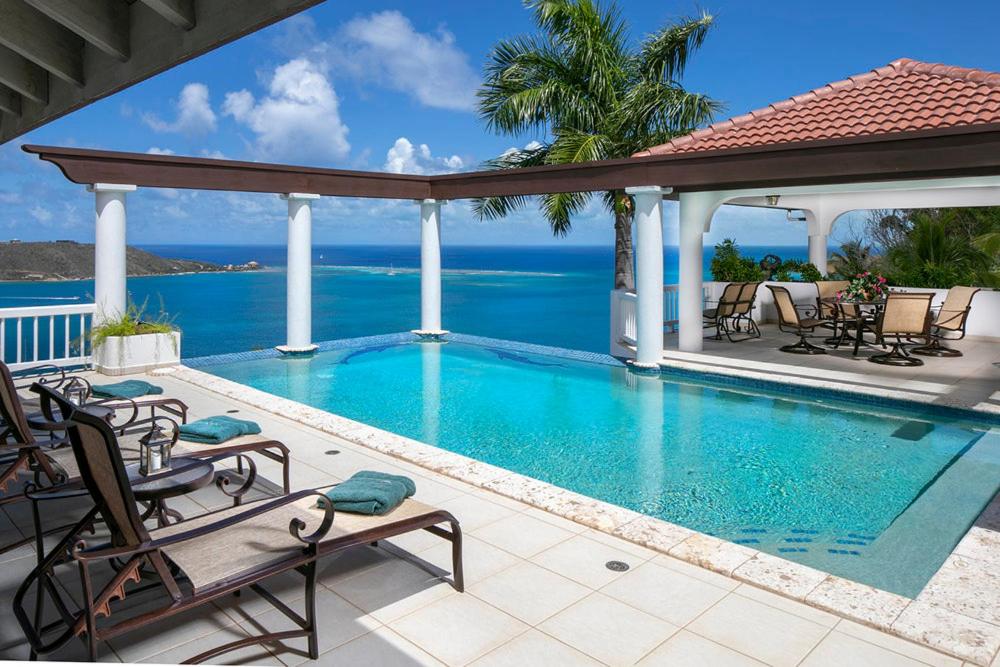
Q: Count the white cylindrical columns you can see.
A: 6